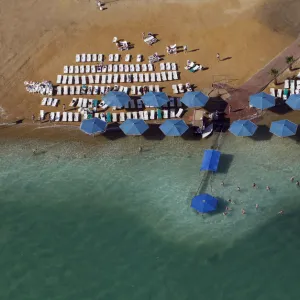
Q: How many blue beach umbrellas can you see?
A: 11